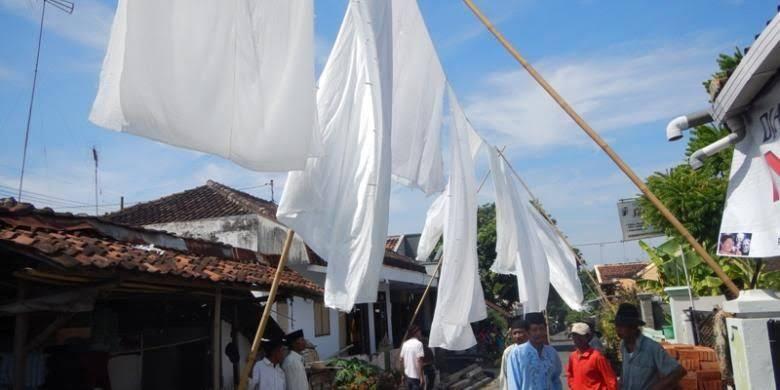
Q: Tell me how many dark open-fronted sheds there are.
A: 1